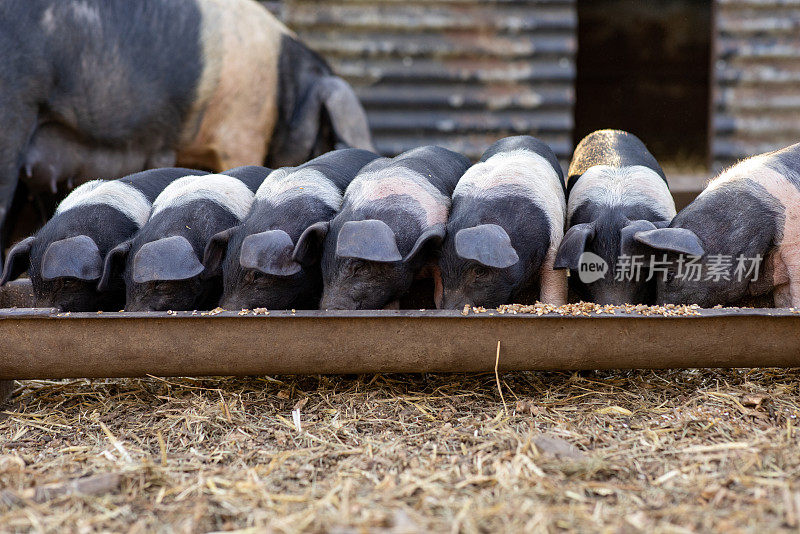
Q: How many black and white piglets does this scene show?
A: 7